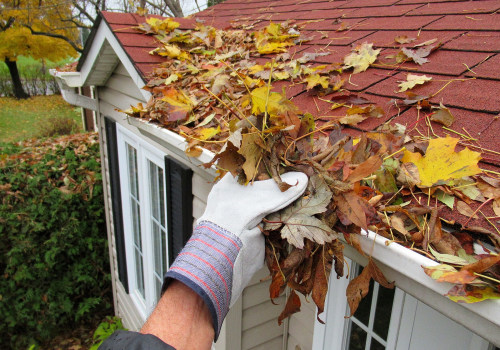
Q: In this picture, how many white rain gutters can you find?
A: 2